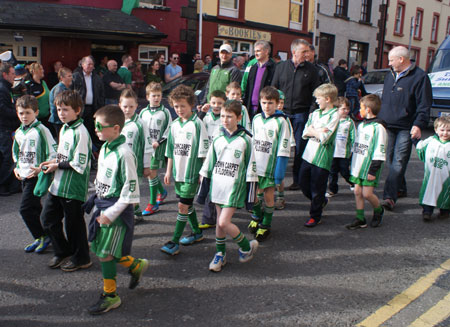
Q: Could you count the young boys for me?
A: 15